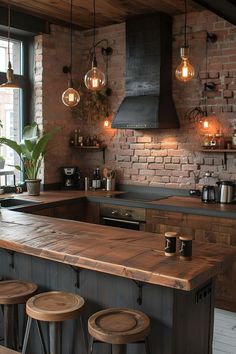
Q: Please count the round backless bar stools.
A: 3